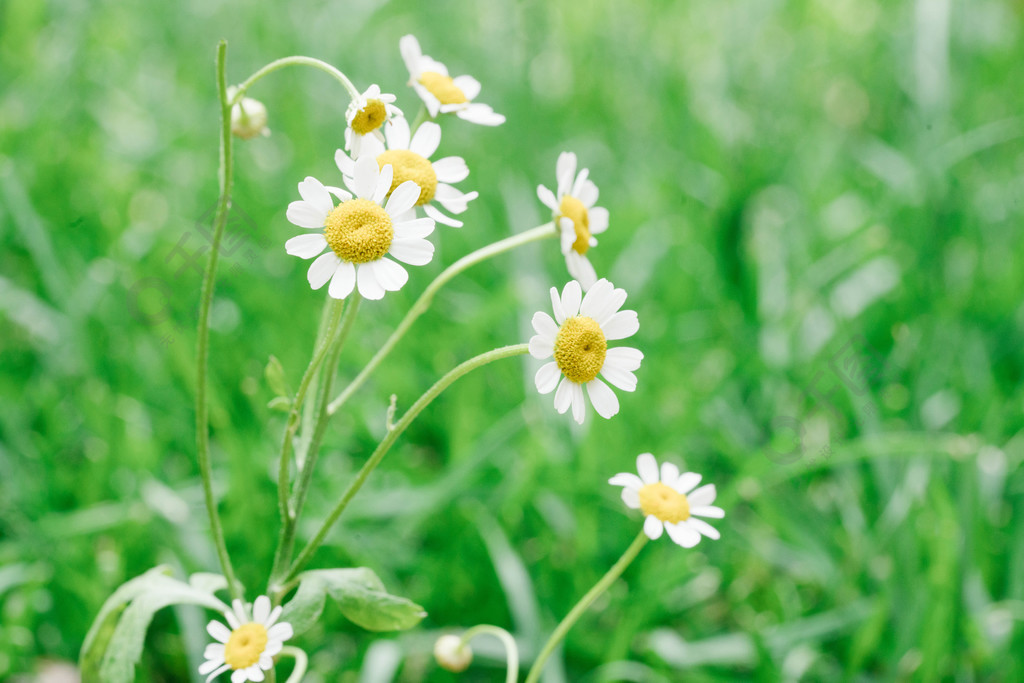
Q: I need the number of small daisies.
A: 8